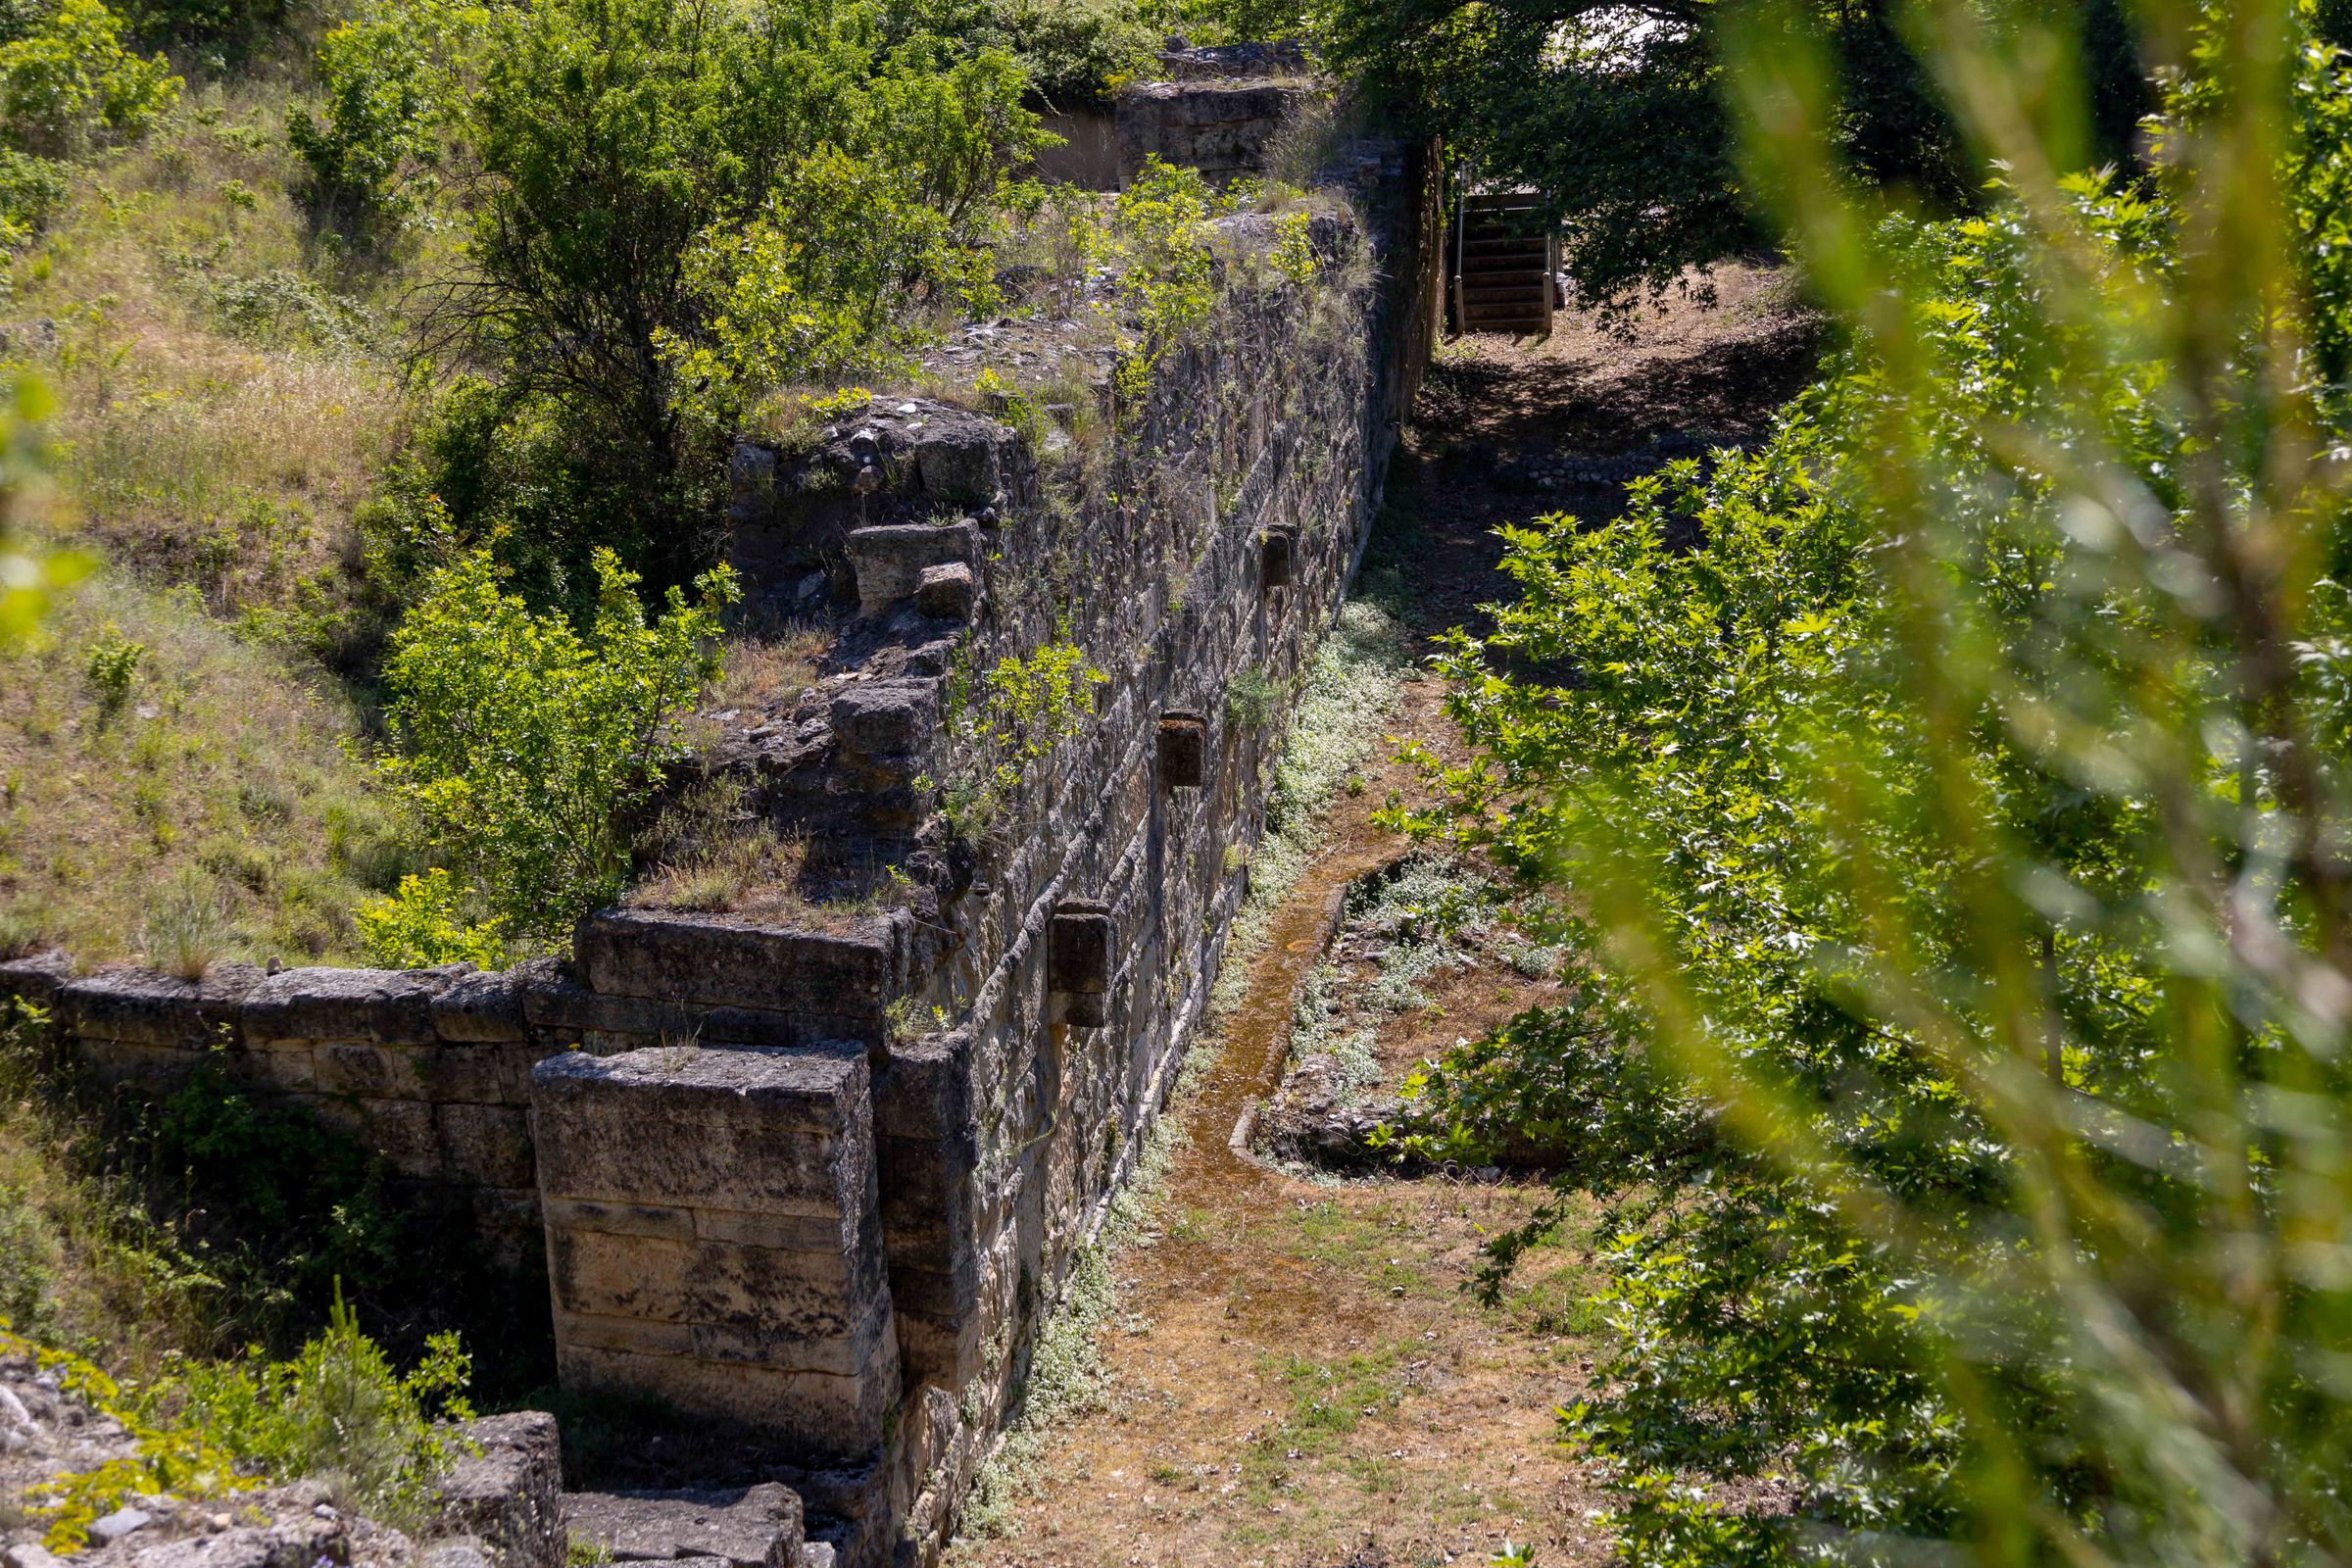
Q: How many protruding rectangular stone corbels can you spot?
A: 3